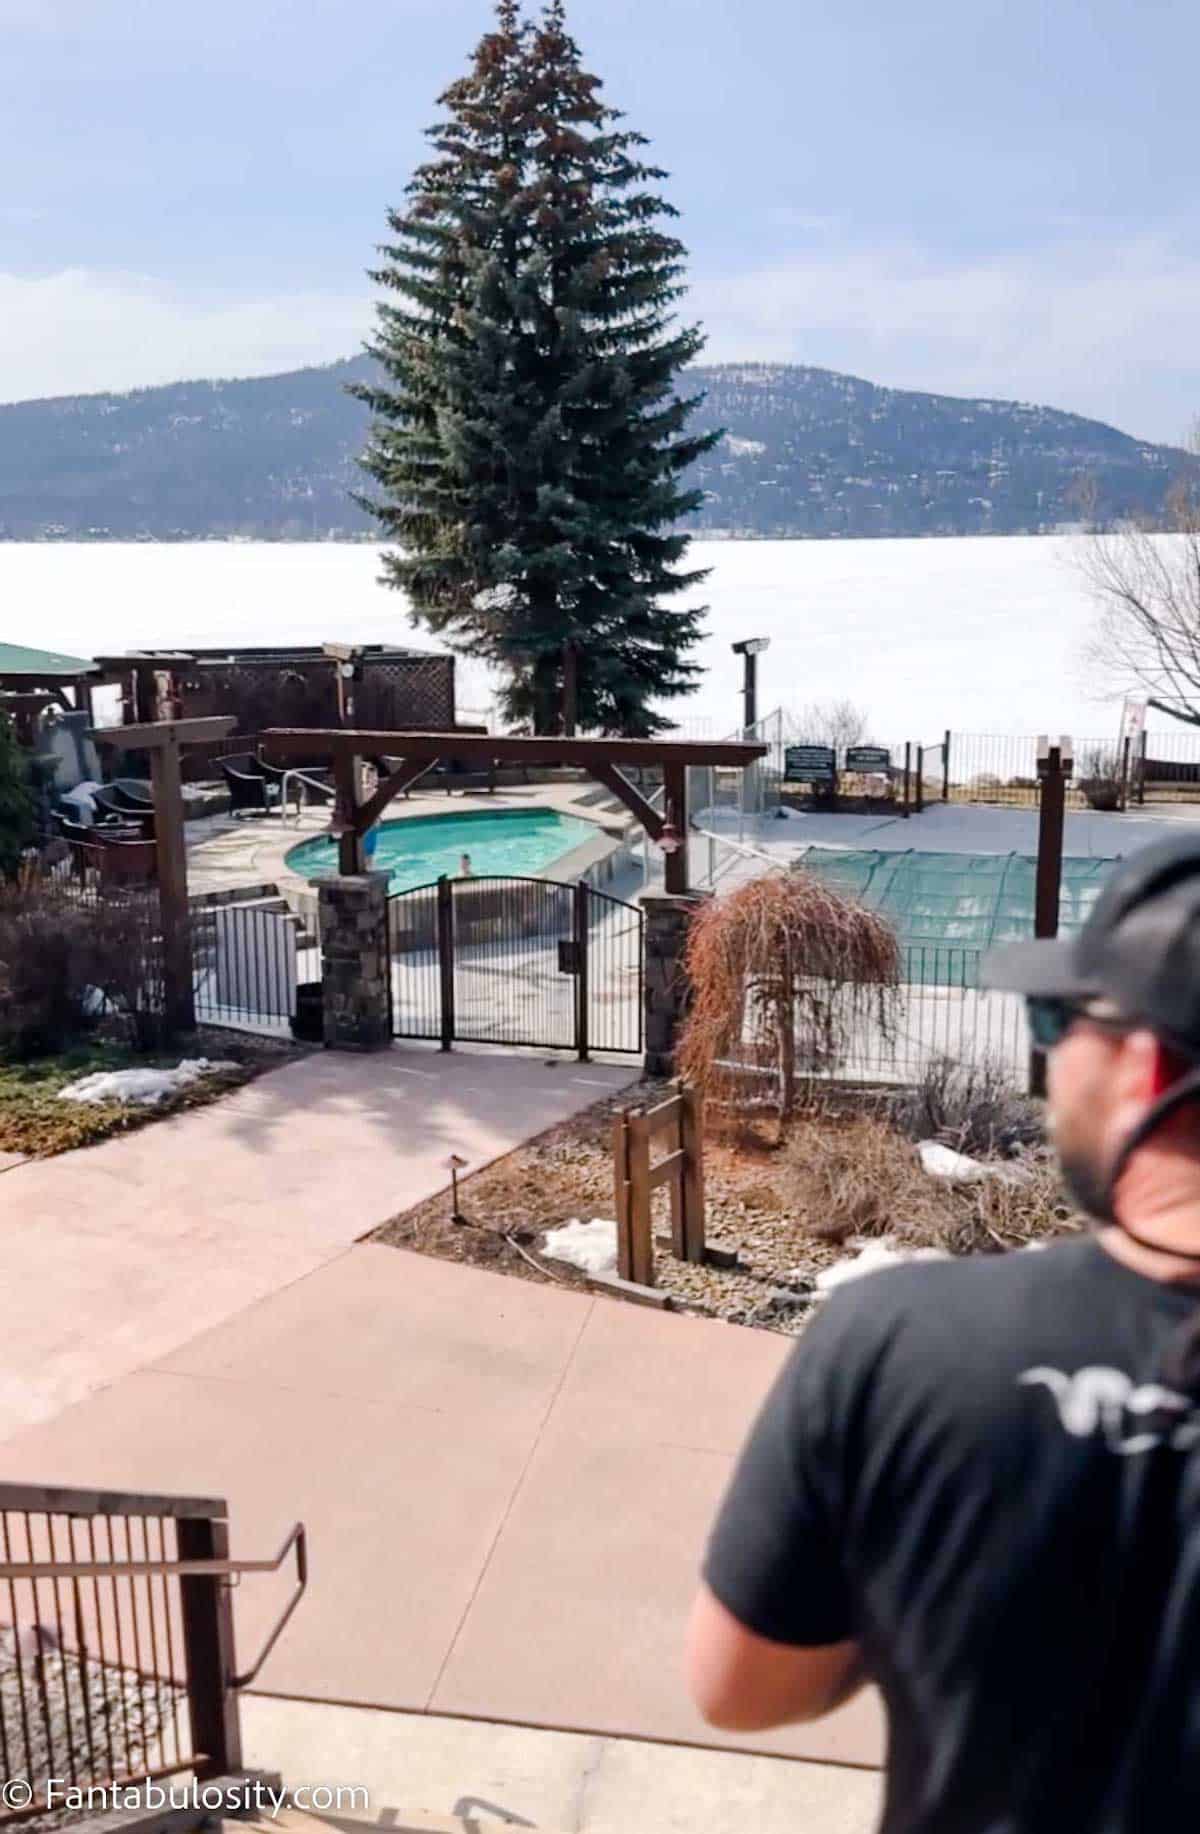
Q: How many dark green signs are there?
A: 2